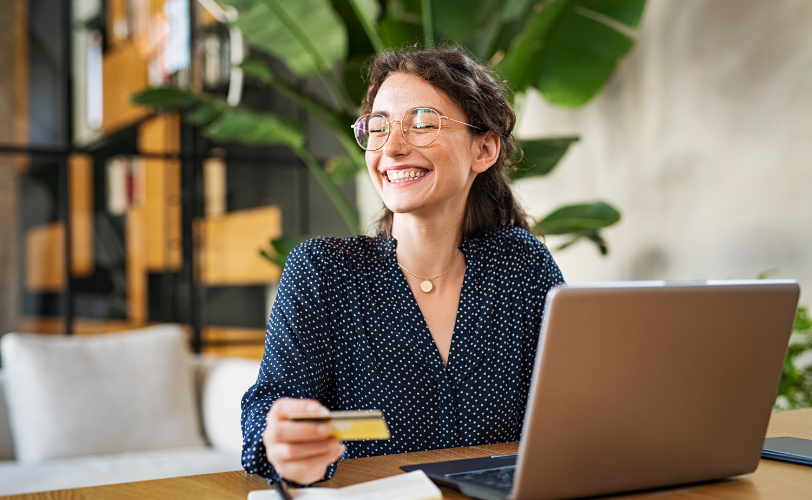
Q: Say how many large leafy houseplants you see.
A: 1